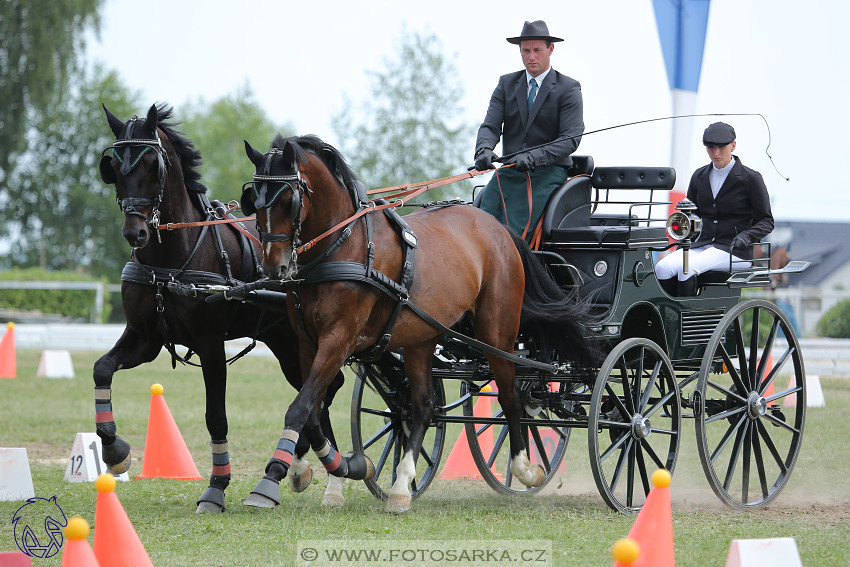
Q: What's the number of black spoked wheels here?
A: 4